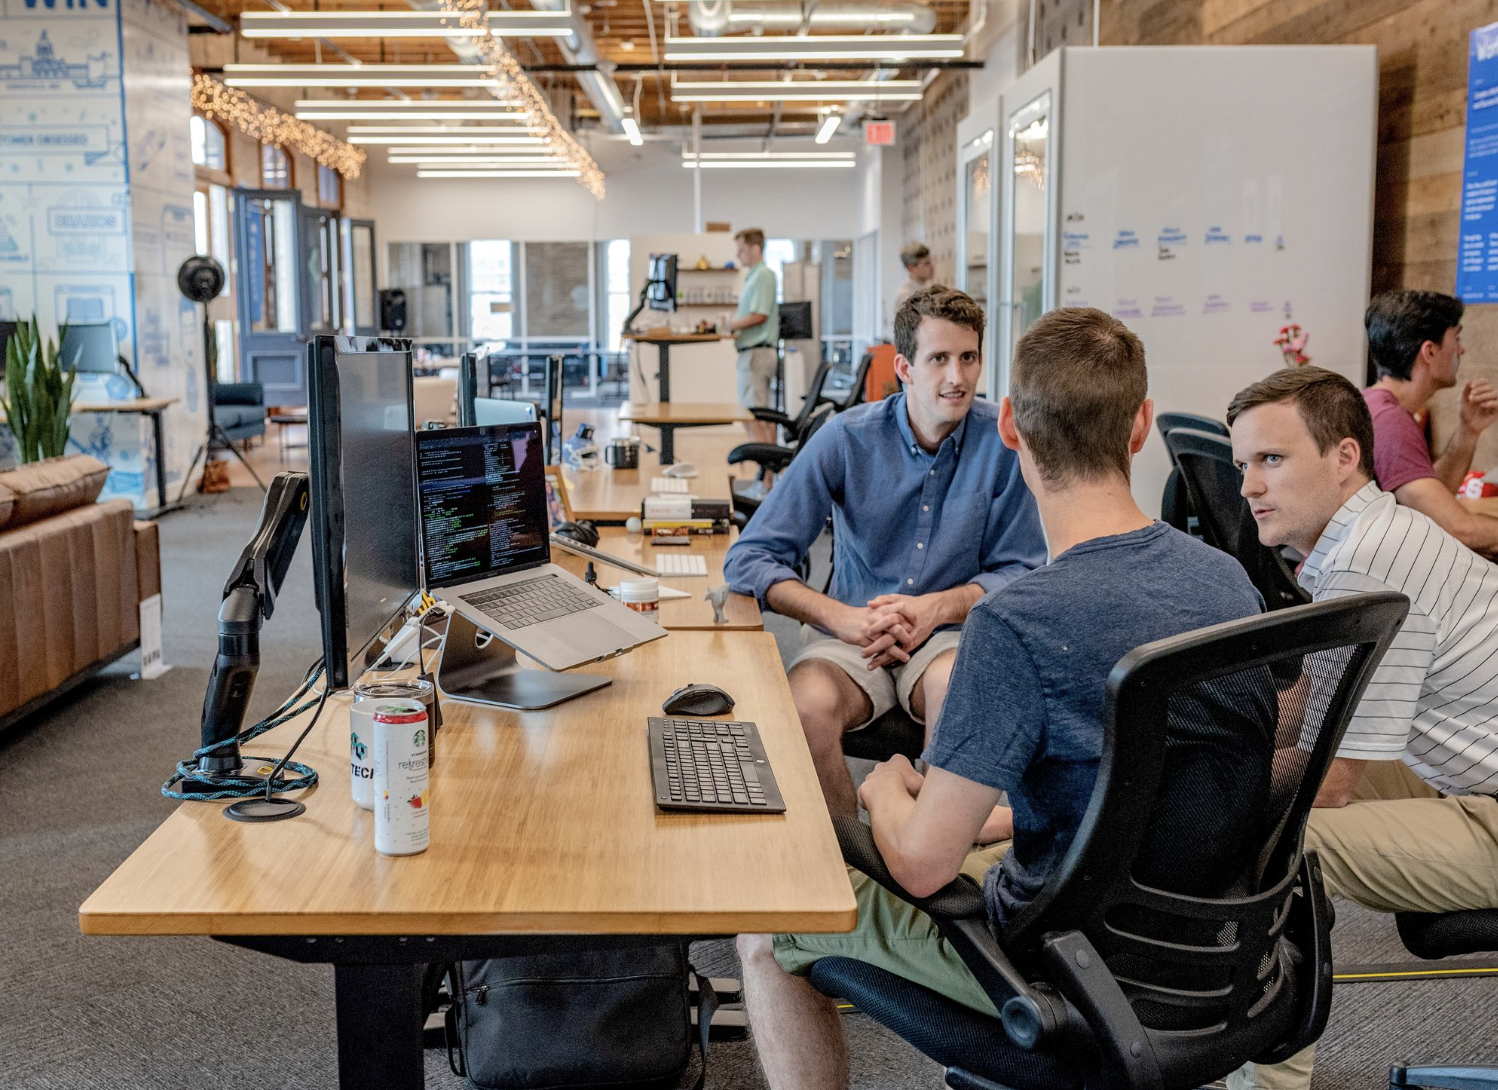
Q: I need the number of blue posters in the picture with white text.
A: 1